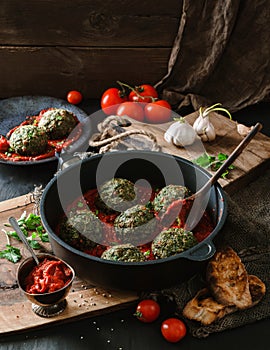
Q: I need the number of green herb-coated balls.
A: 8